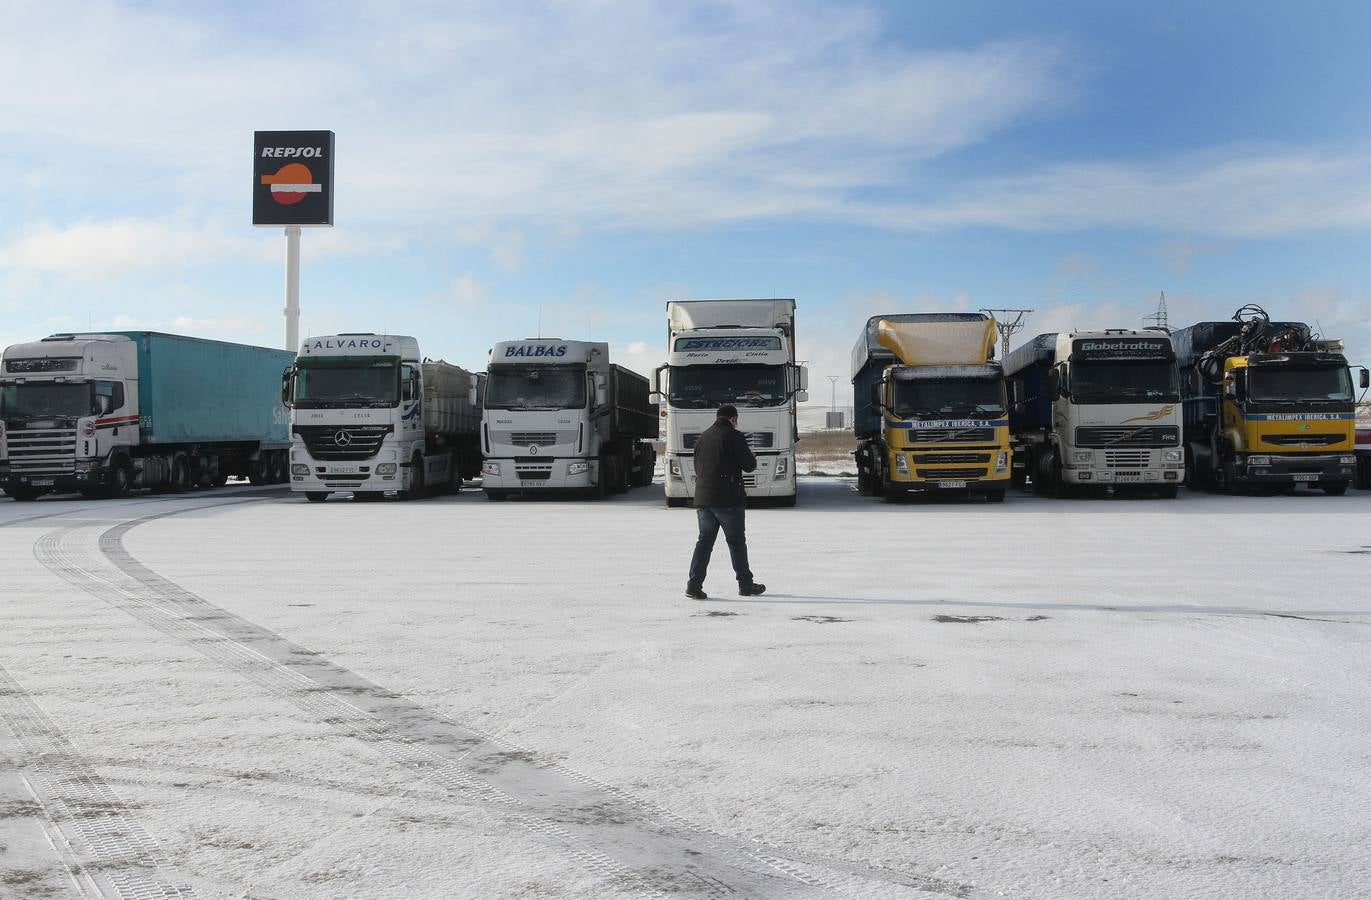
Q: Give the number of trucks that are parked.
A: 7